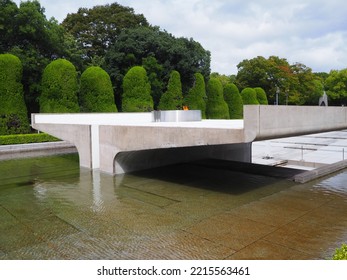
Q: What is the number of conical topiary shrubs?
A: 10